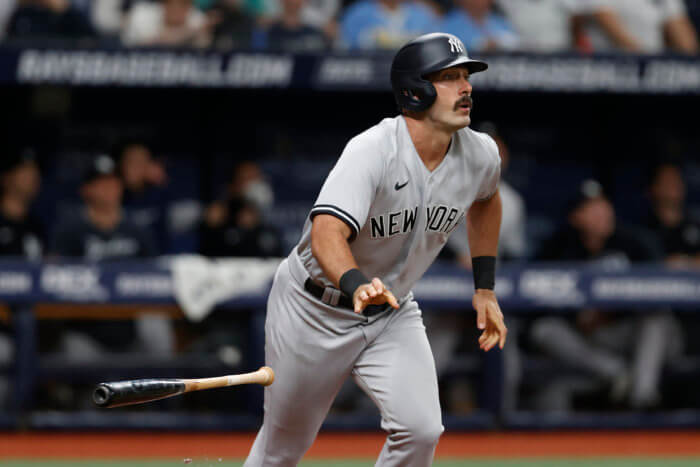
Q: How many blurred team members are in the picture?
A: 7